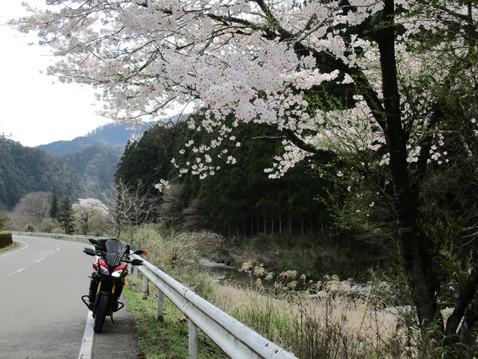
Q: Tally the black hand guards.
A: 2